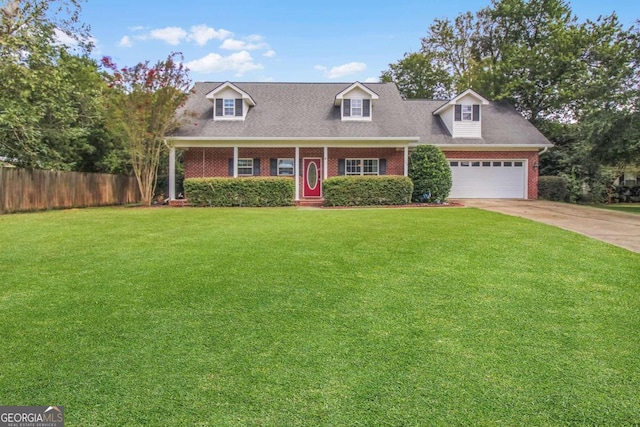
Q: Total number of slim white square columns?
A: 5